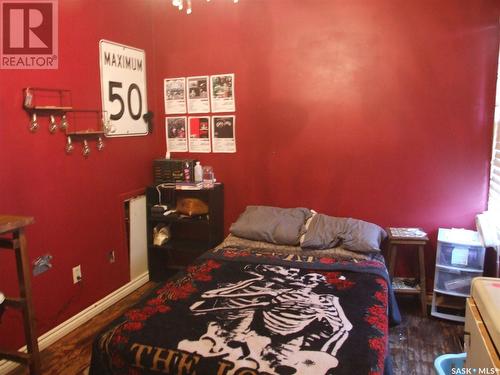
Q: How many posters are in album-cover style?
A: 6